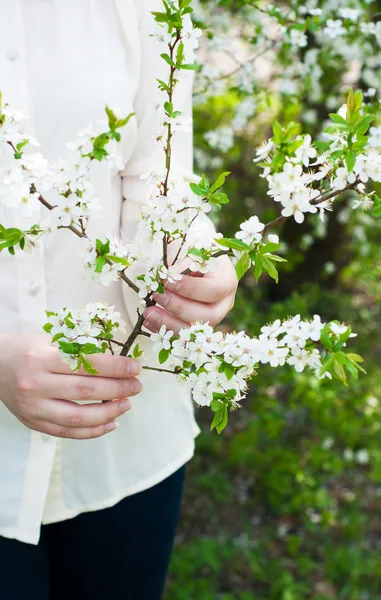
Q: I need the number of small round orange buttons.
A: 0